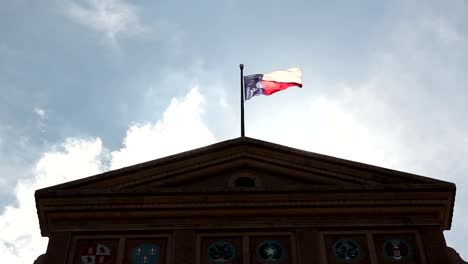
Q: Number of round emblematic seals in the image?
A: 6